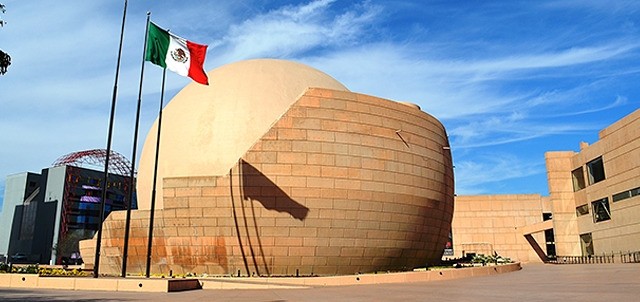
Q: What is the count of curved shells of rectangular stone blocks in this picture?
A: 1